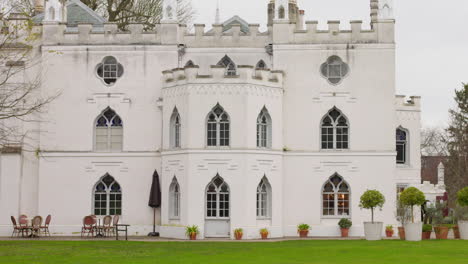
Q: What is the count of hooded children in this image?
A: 0